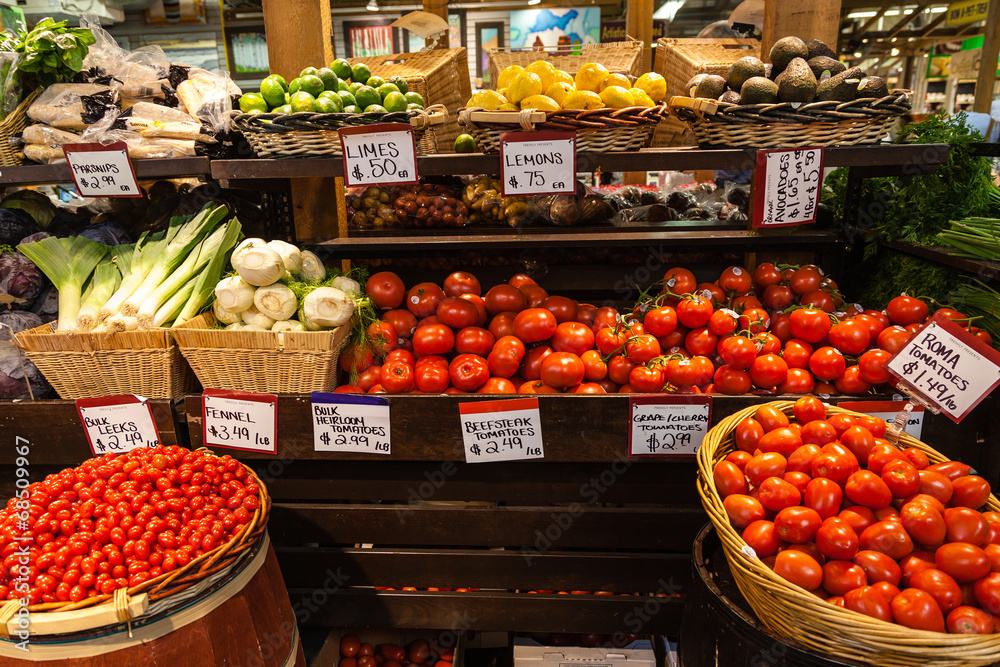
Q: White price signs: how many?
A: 11